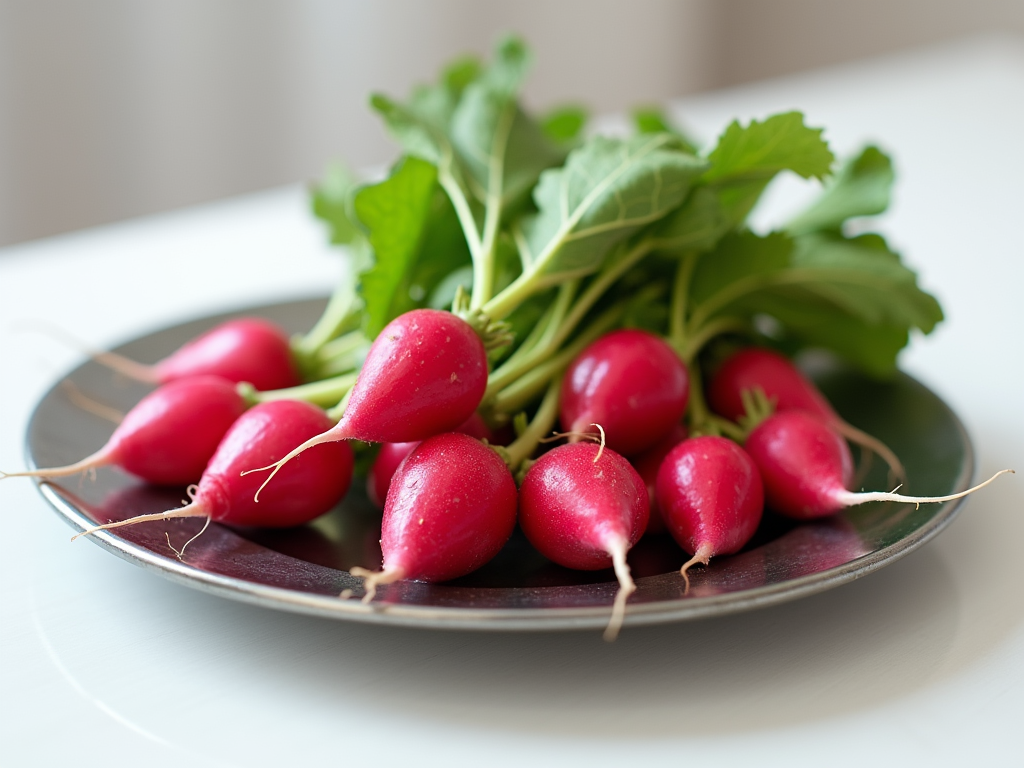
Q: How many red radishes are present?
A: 12